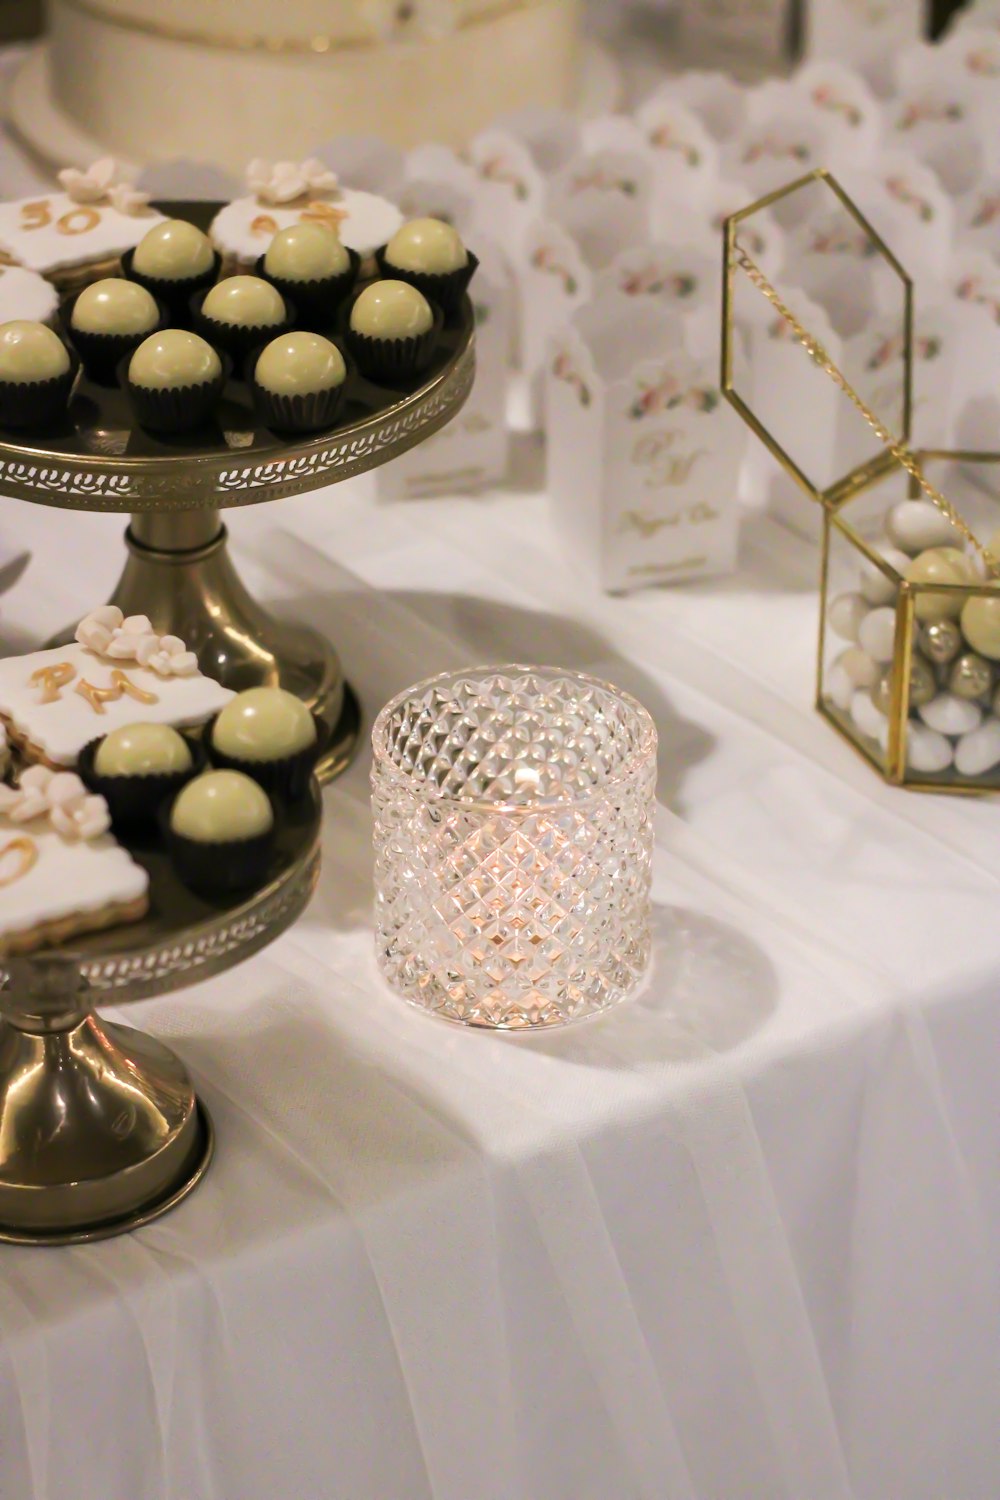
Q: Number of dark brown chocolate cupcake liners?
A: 12